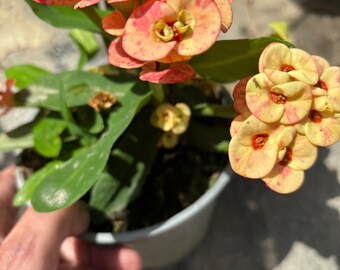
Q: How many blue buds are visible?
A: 0